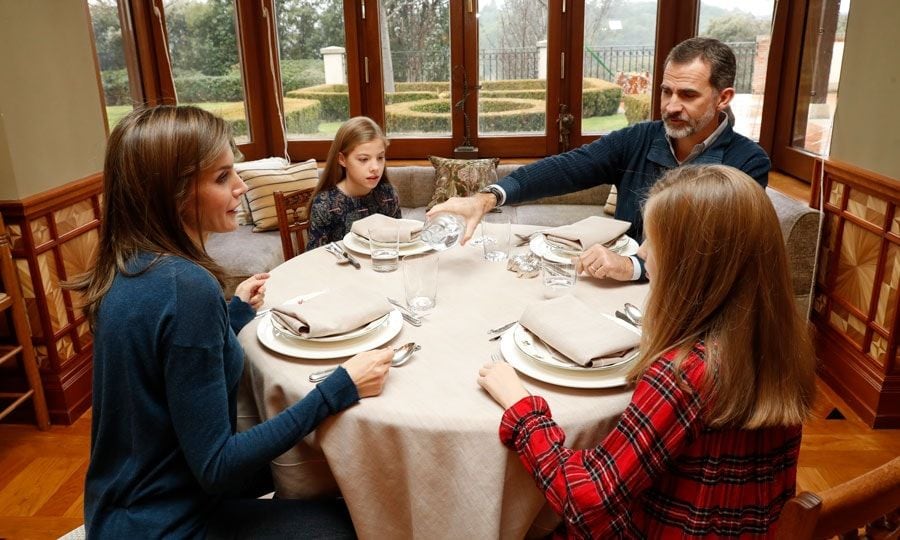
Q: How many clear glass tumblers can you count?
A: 4